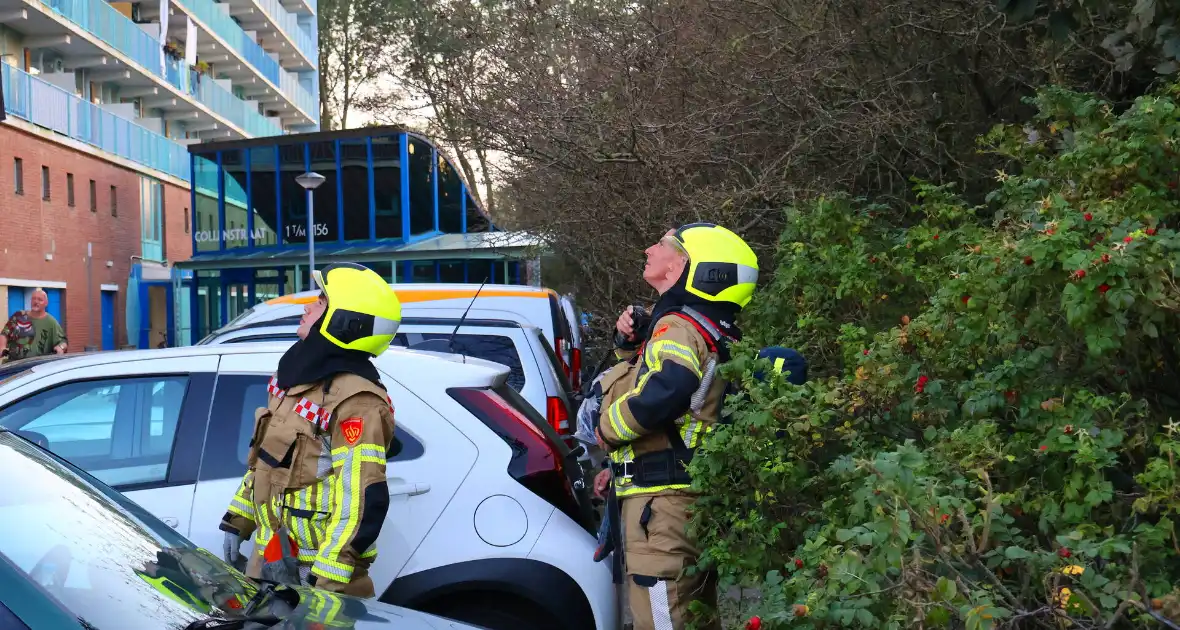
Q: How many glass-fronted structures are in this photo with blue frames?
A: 1